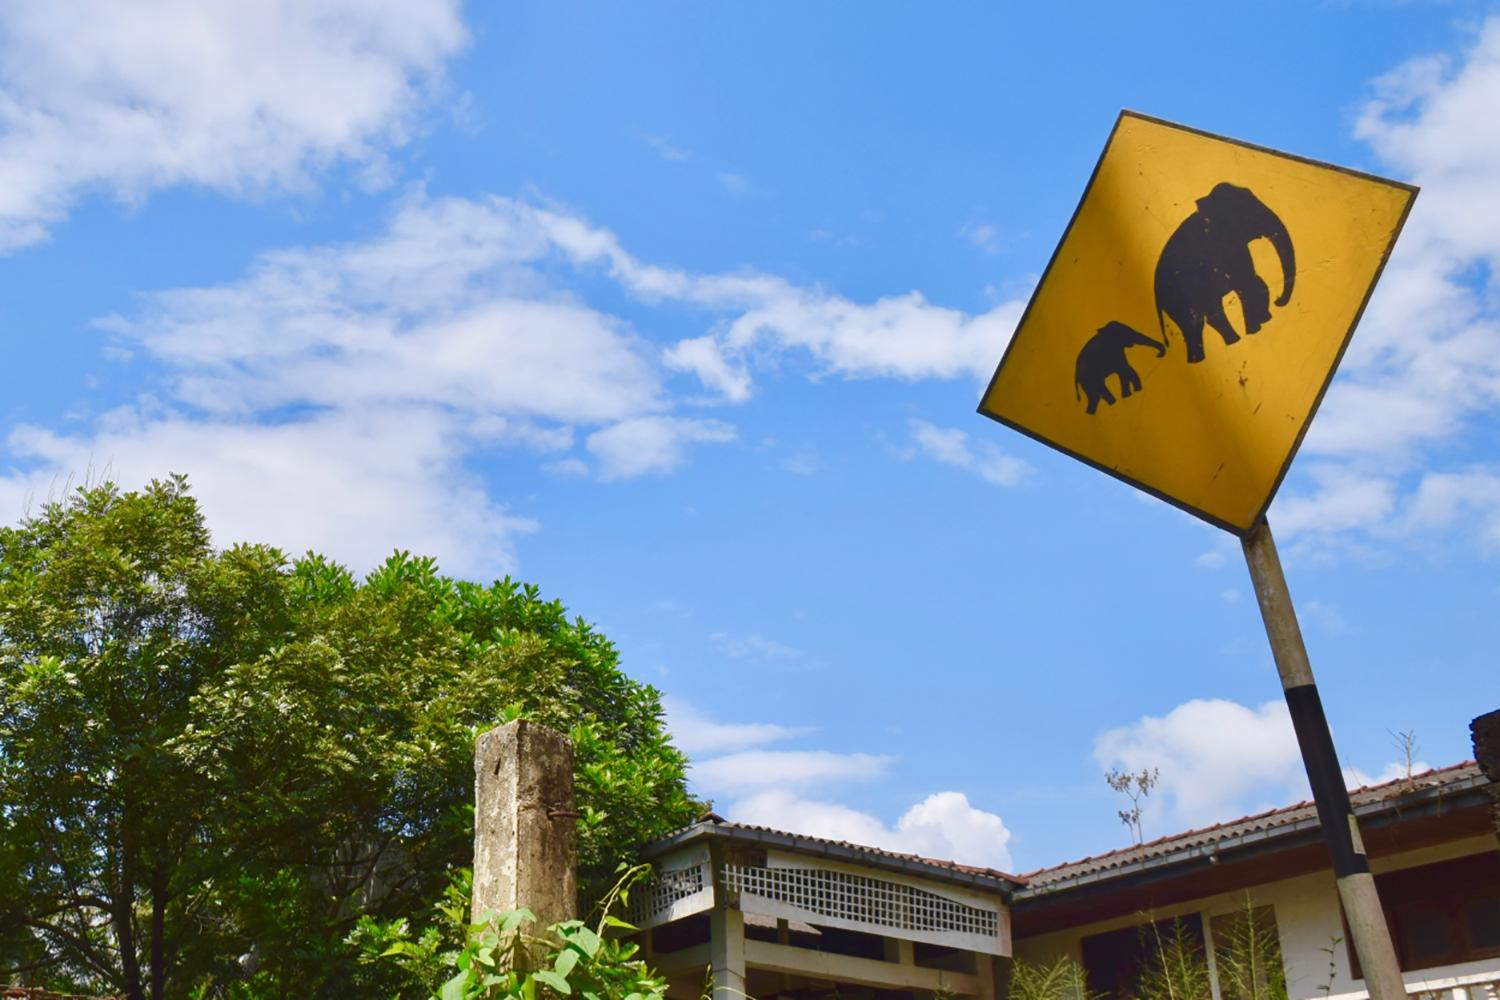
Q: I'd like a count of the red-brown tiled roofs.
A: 2